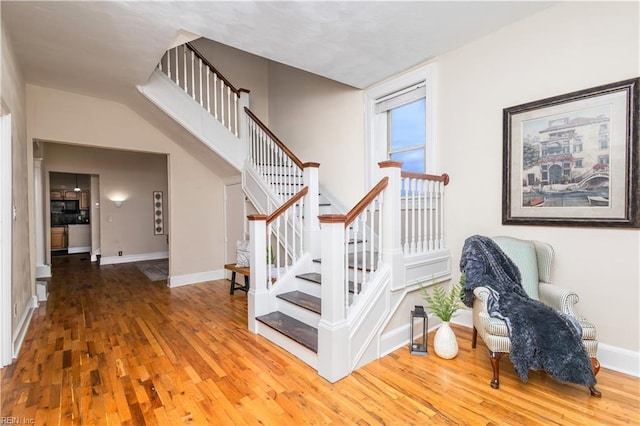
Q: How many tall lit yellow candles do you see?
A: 0